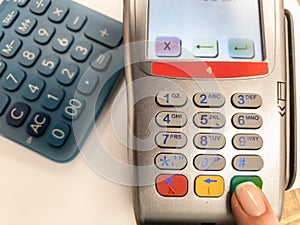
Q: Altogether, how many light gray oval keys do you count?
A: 12